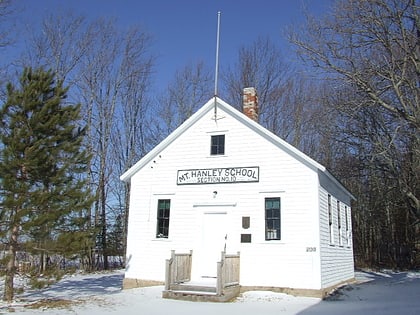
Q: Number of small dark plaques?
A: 2